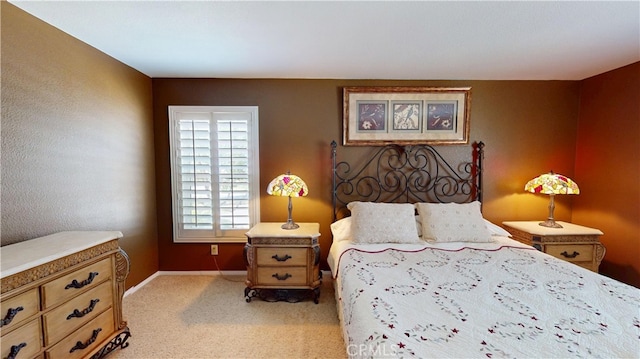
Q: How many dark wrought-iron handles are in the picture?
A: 8